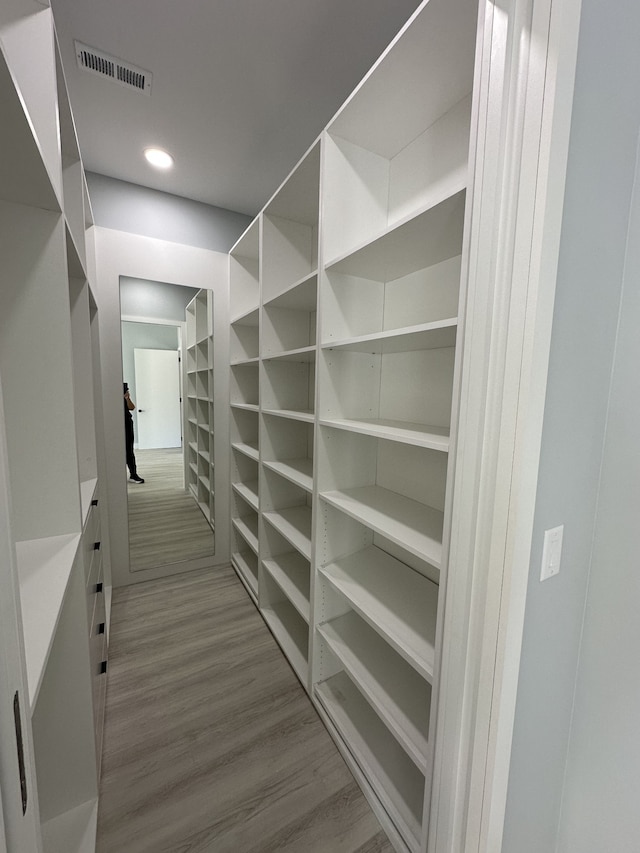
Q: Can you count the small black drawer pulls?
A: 5